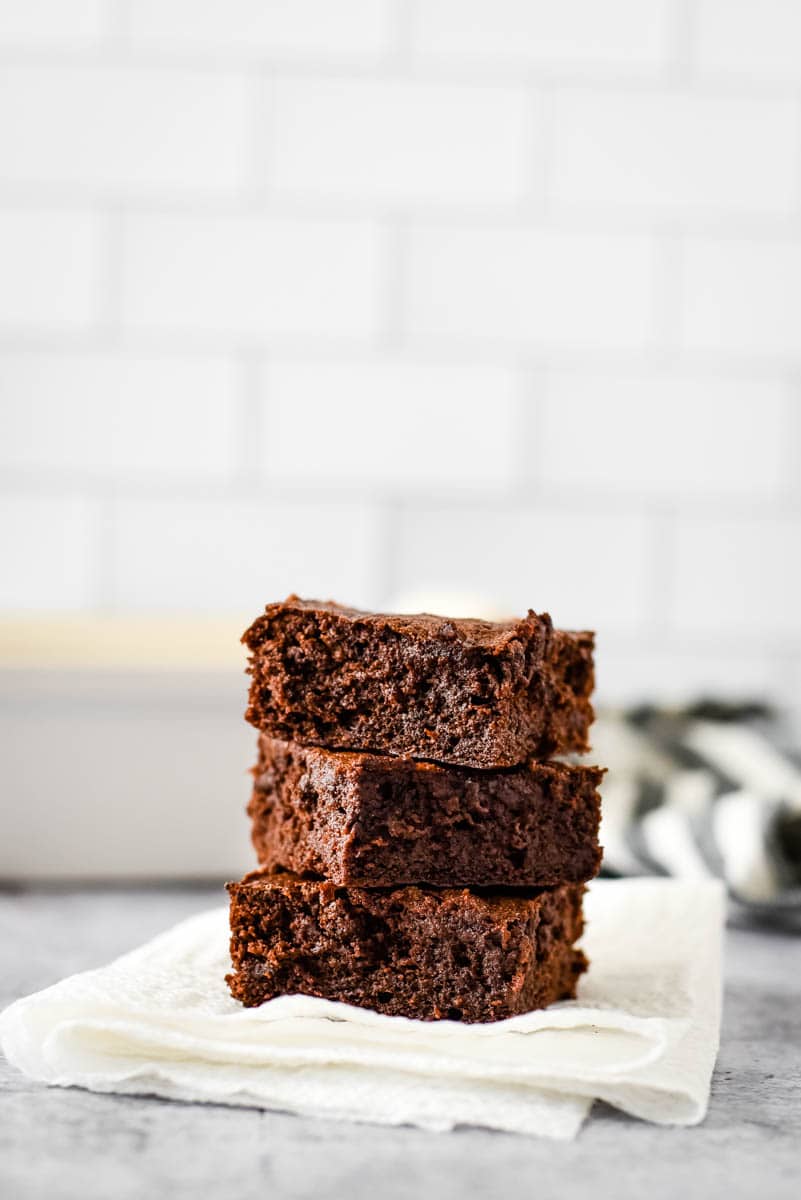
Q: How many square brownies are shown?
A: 3